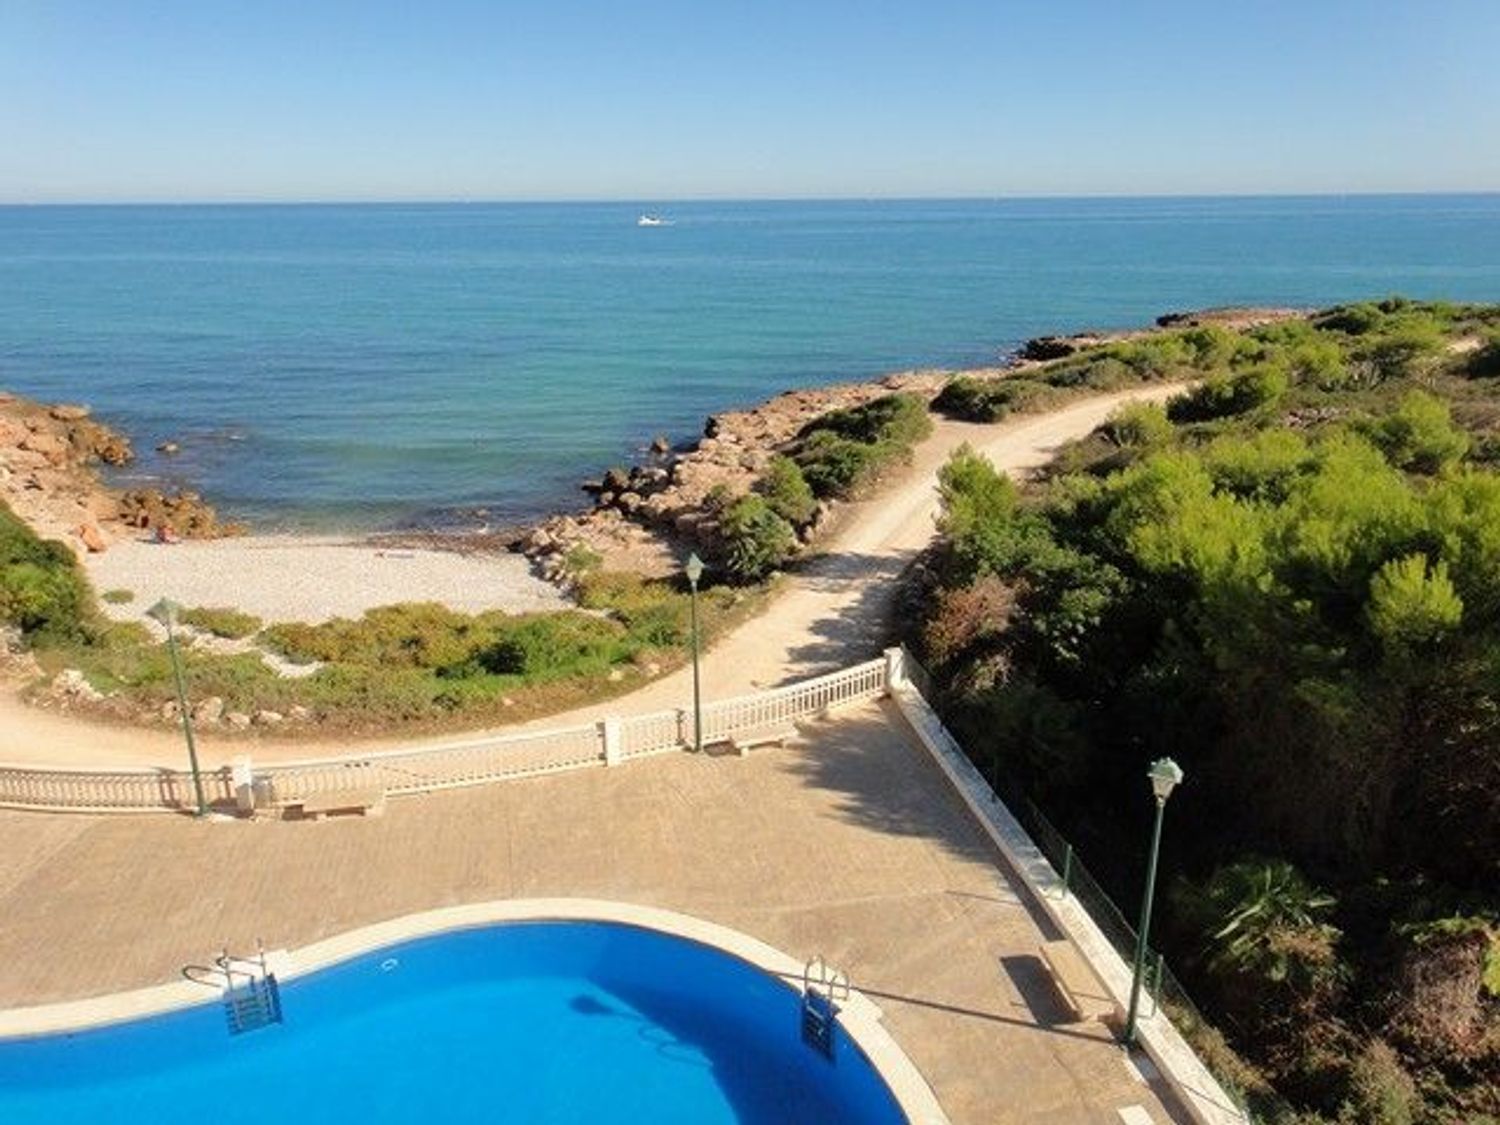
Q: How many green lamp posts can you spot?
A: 3